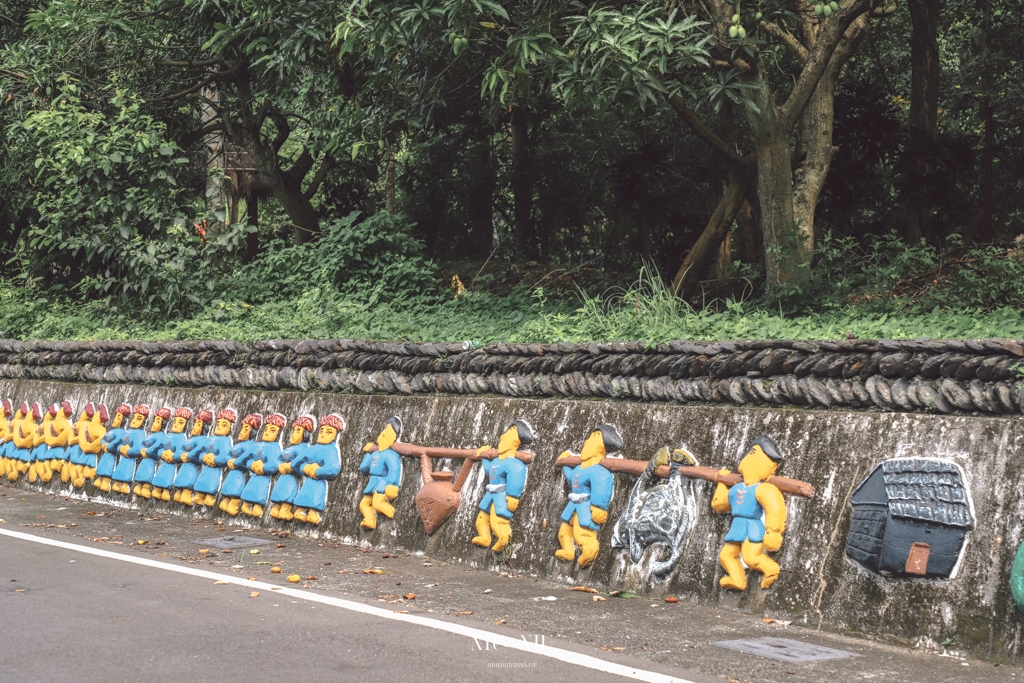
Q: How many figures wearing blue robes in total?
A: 10